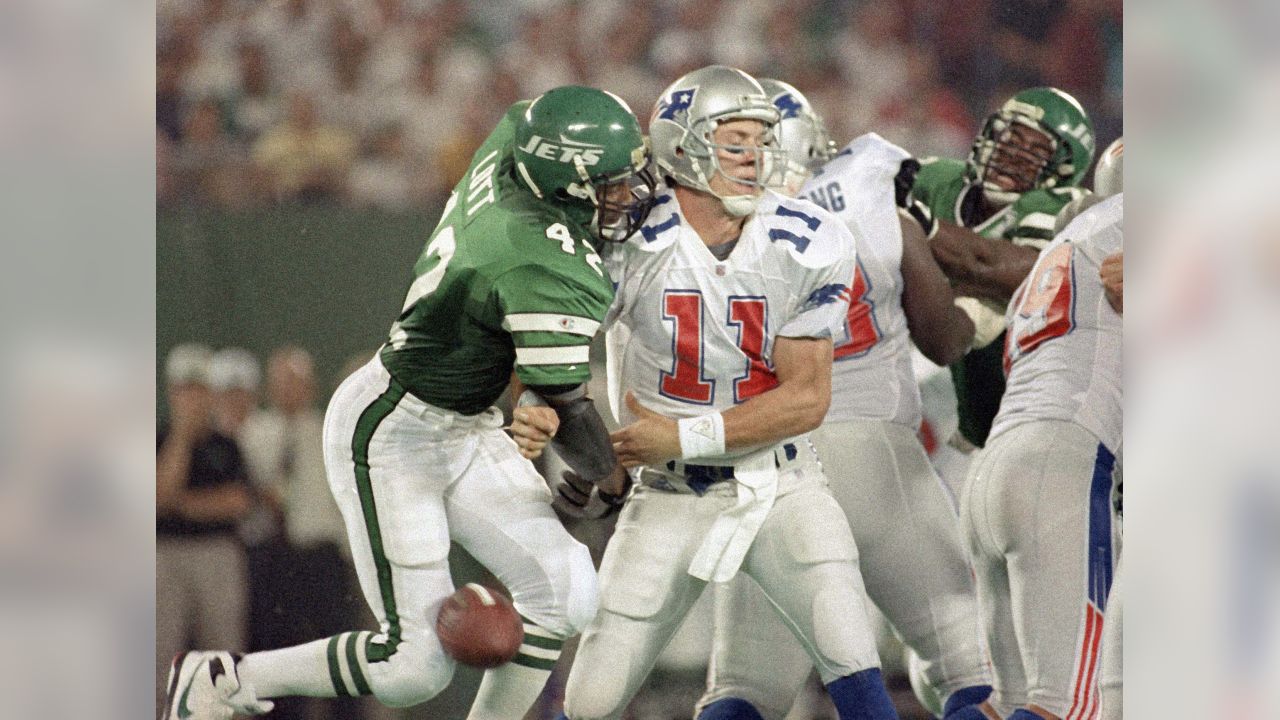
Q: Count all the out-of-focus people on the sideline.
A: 3